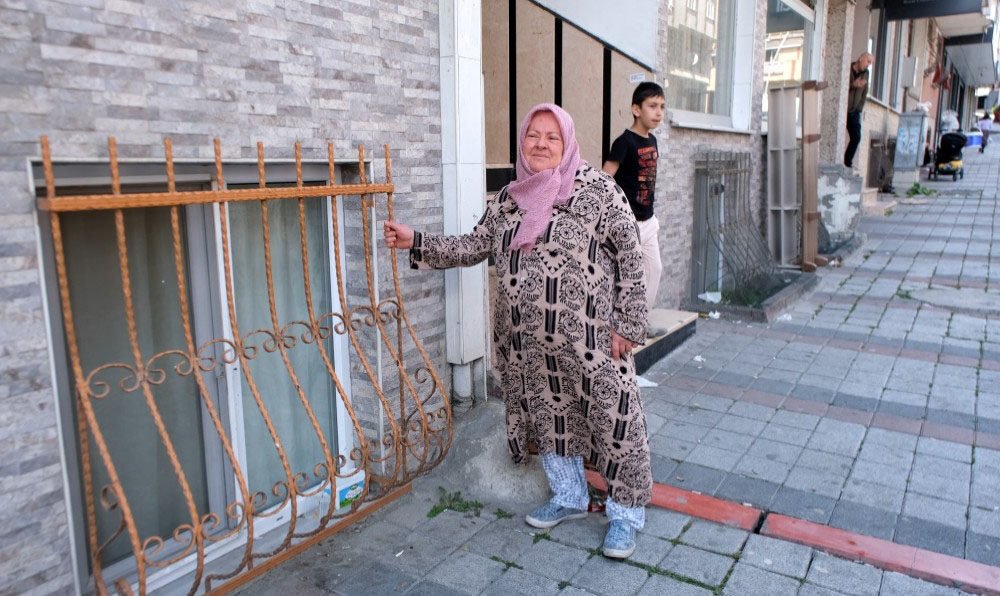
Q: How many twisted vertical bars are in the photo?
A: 9